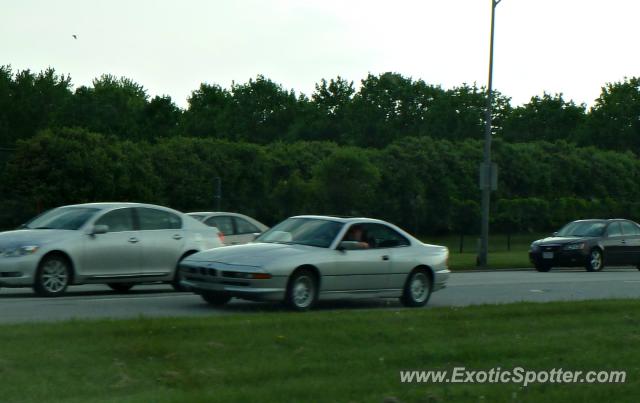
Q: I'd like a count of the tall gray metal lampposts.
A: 1